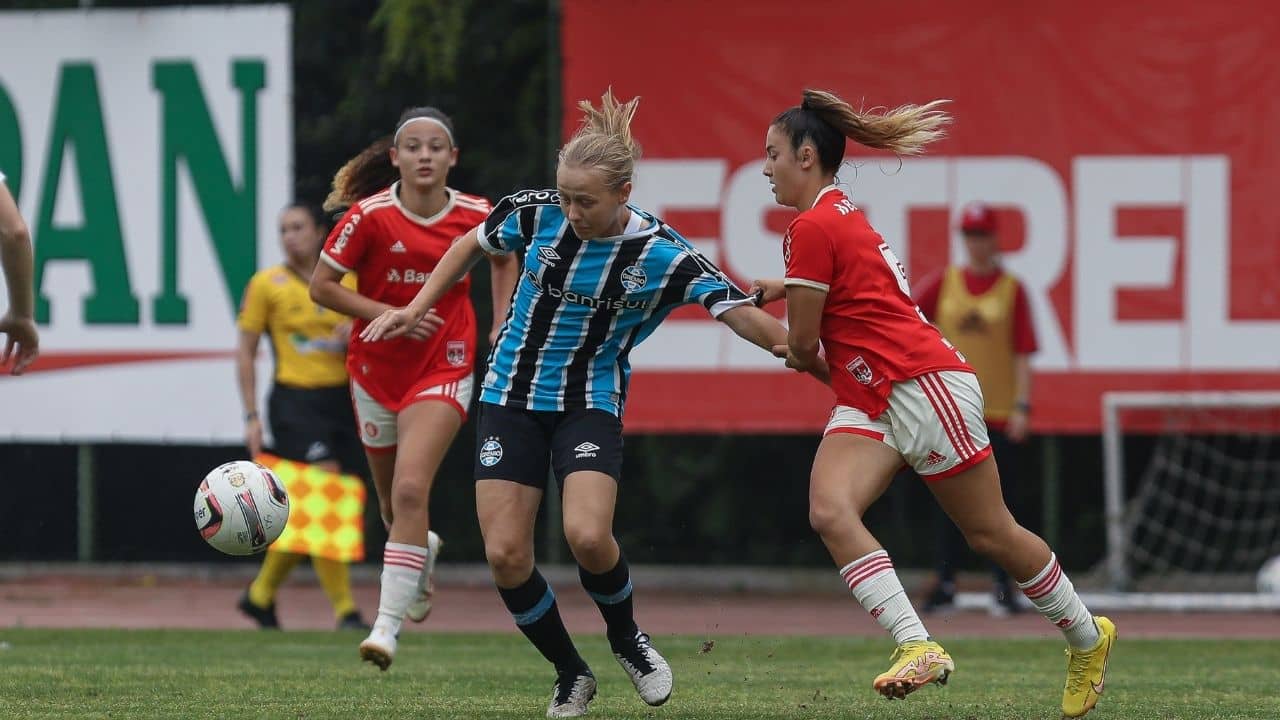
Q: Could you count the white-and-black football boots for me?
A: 2